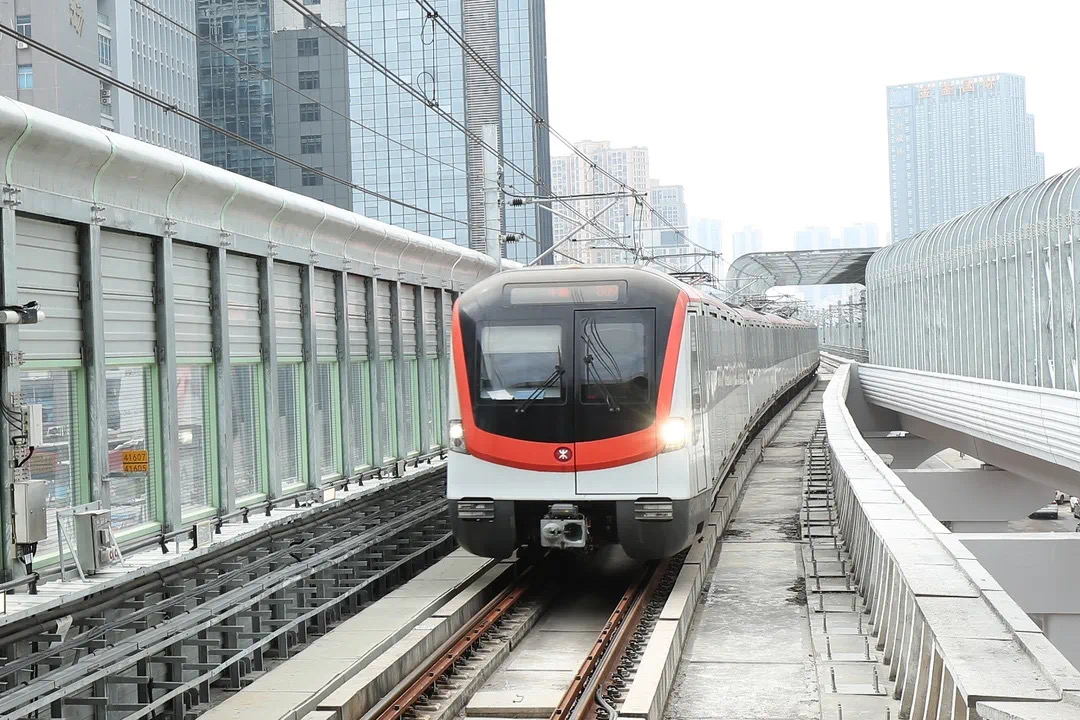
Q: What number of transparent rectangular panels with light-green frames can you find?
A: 10